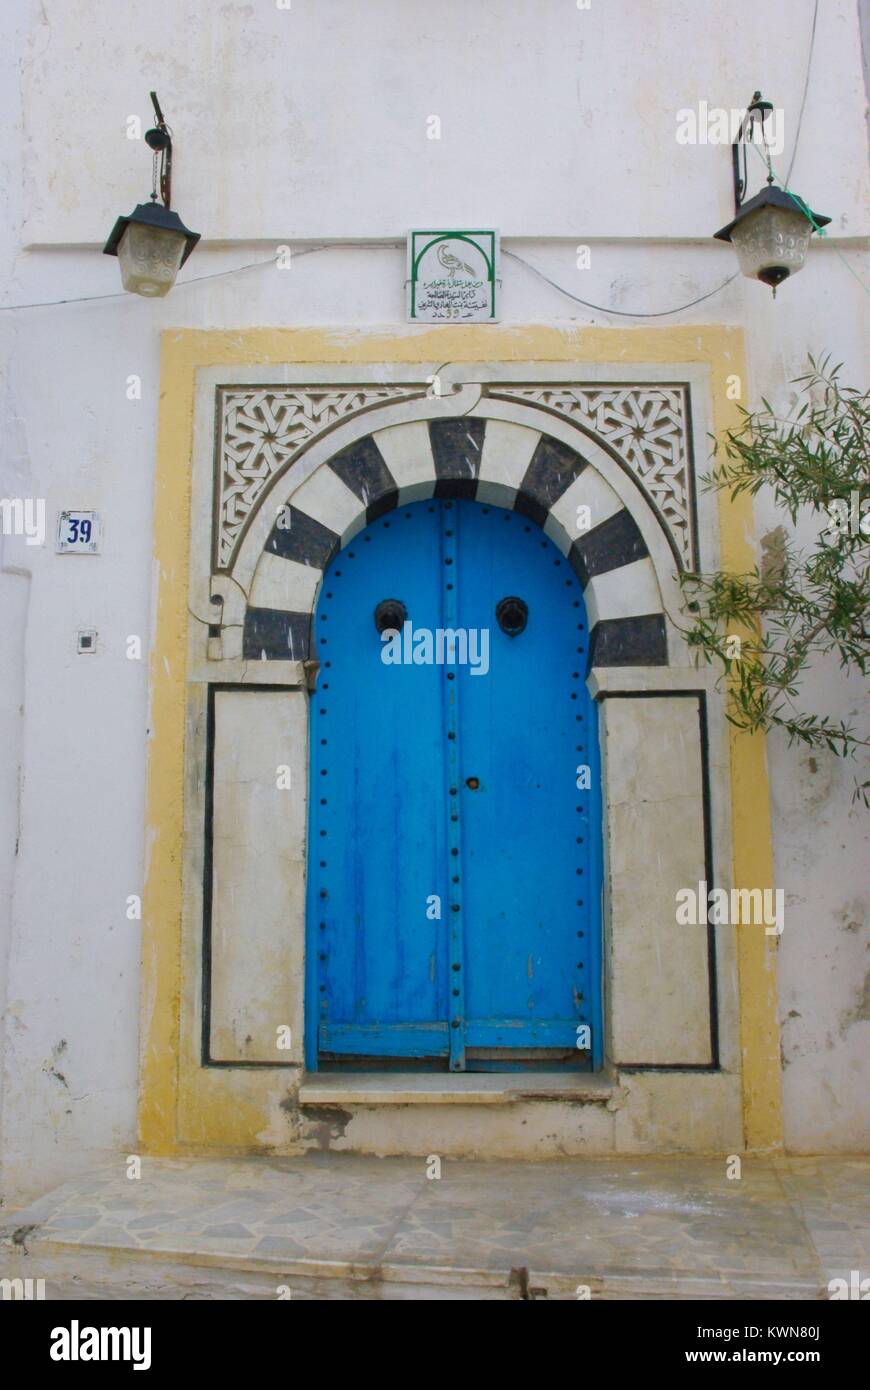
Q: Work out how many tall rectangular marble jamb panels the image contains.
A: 2